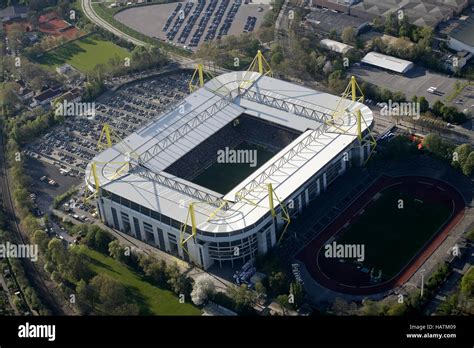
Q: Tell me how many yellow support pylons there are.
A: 8